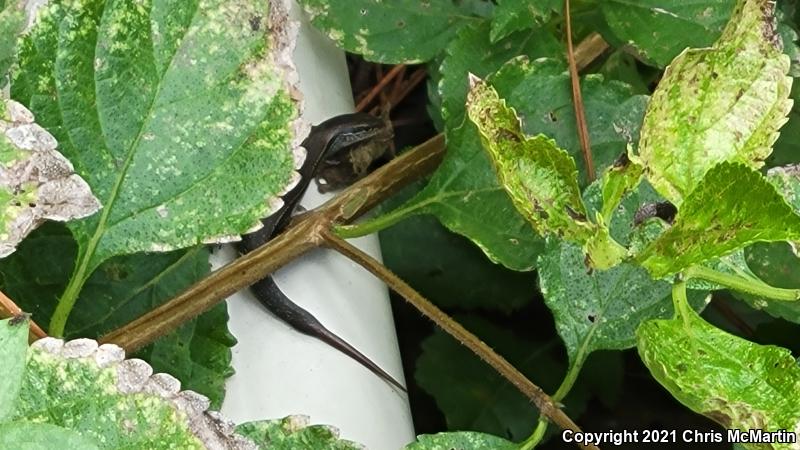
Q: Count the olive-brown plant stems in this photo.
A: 2